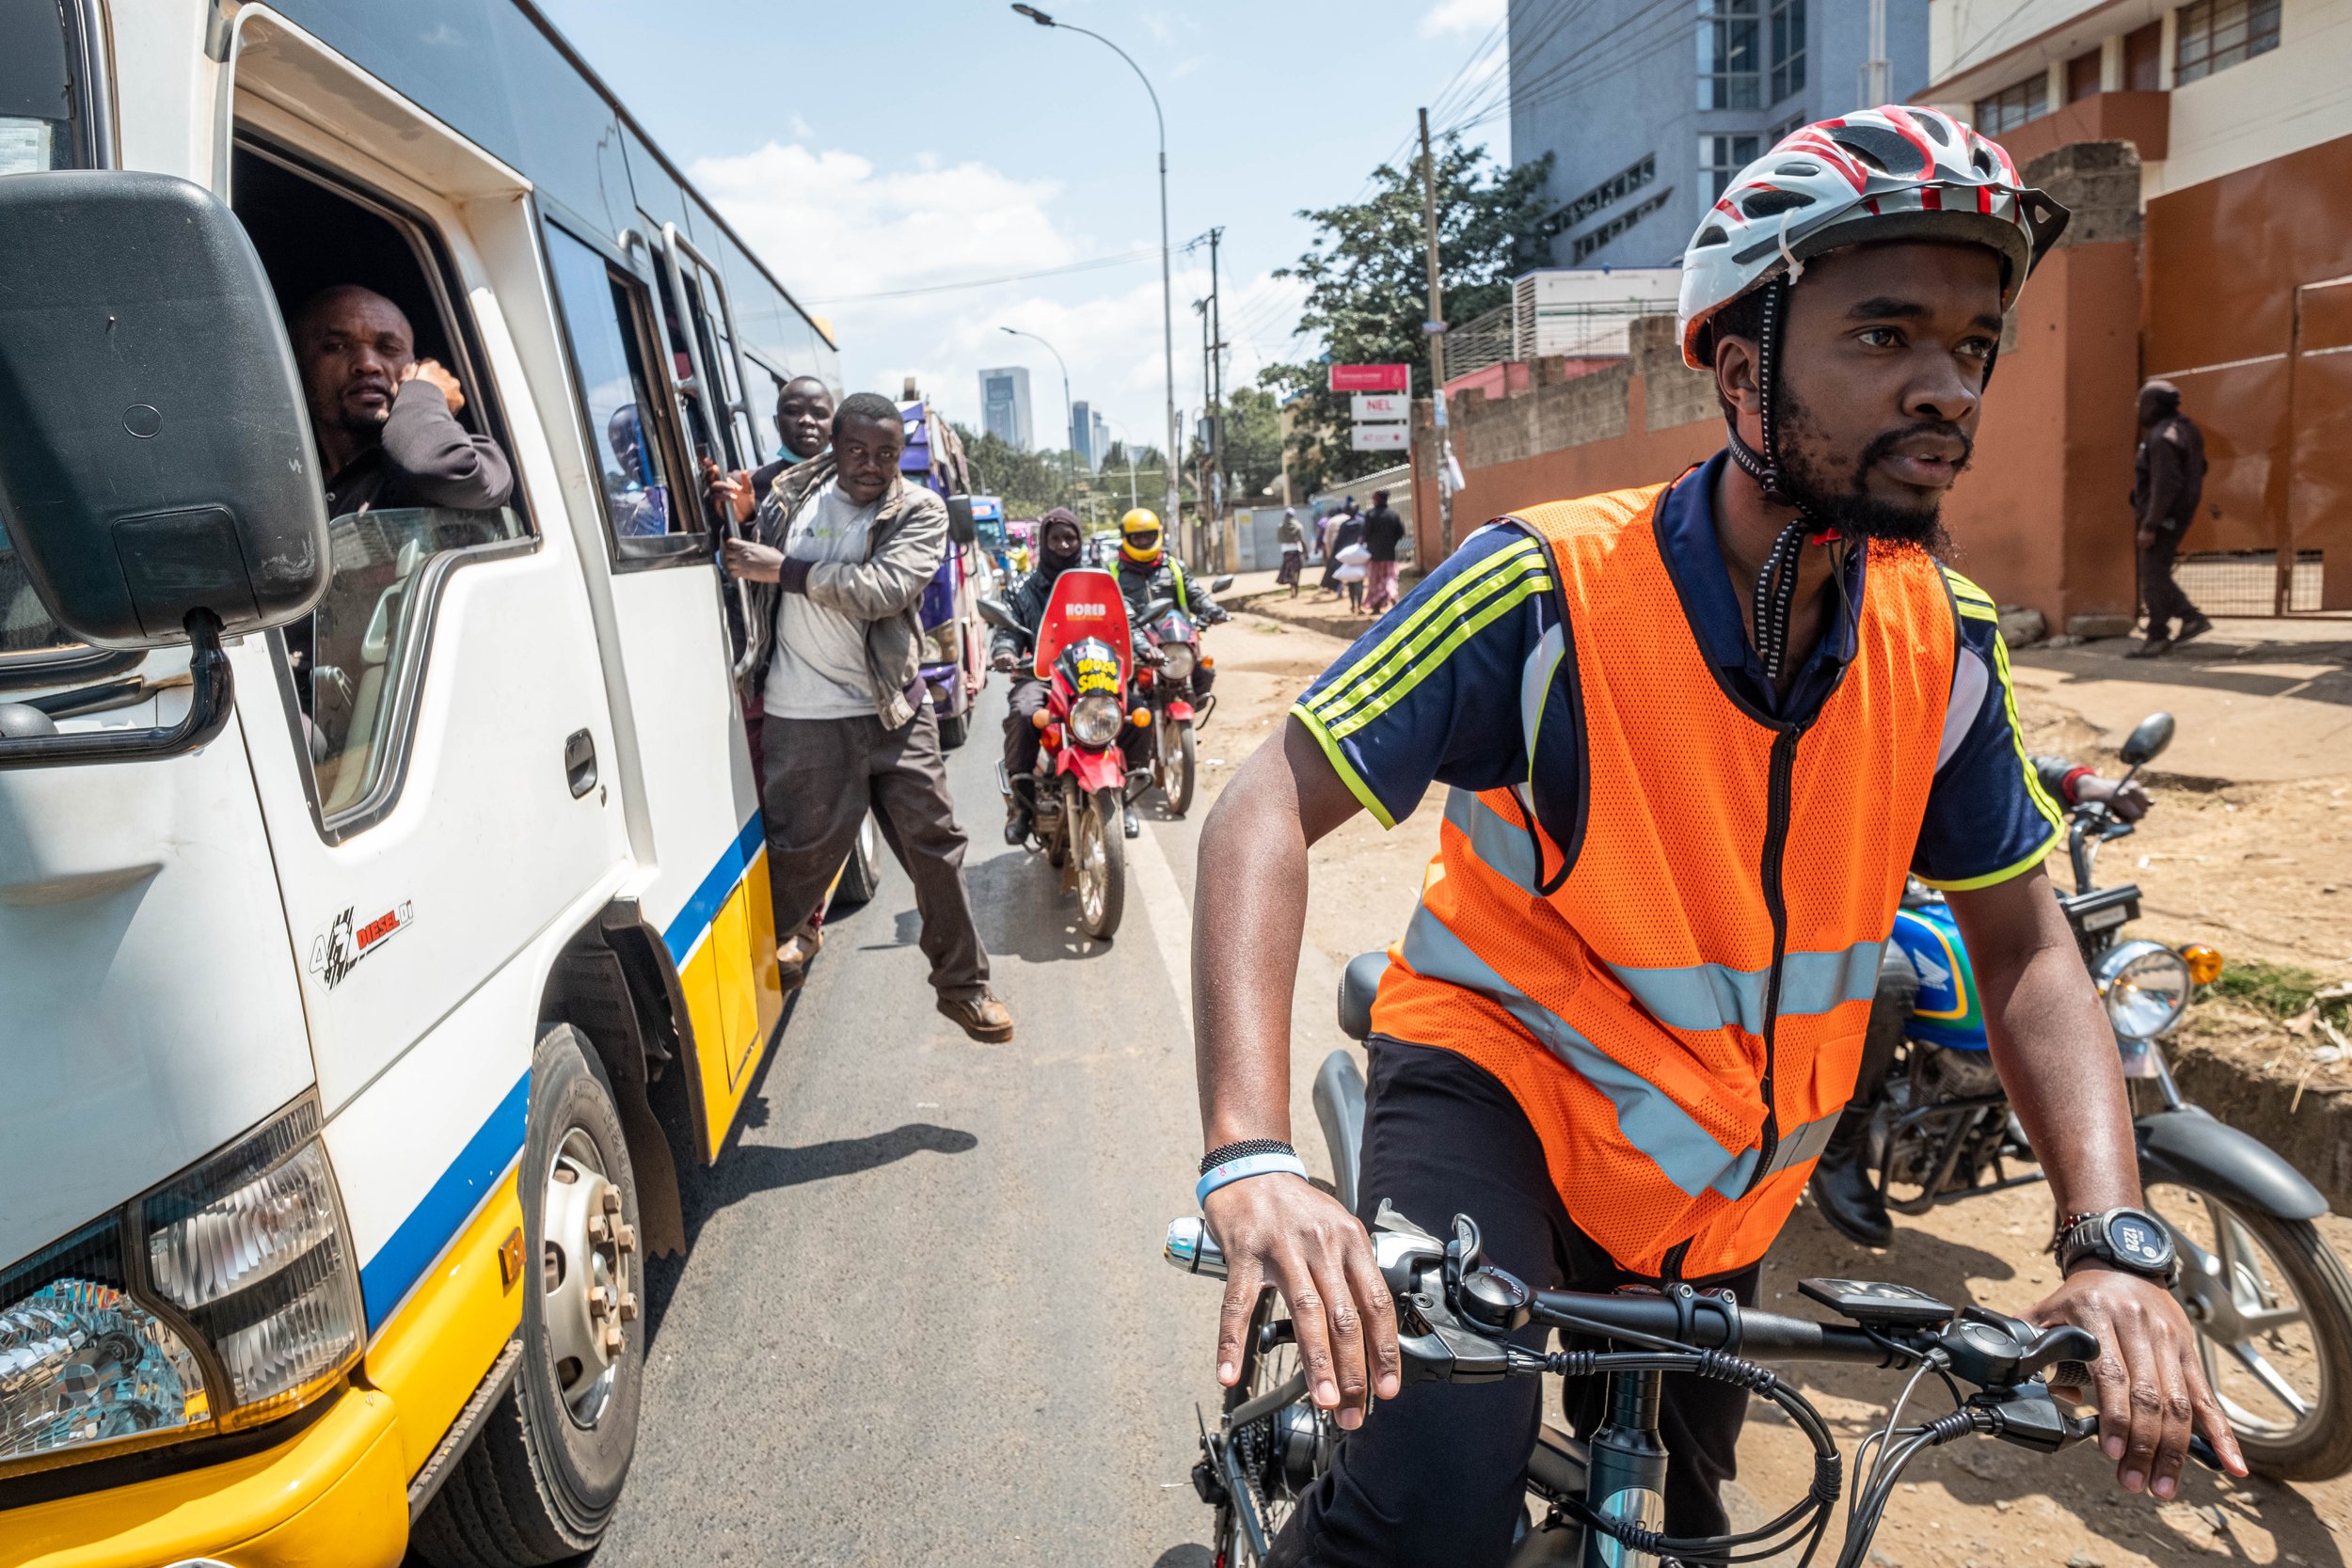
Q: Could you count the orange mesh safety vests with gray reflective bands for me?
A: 1